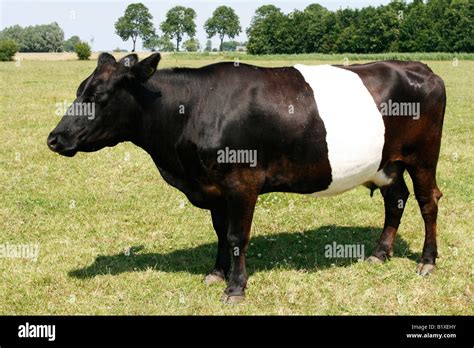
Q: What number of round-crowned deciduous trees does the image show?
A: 3